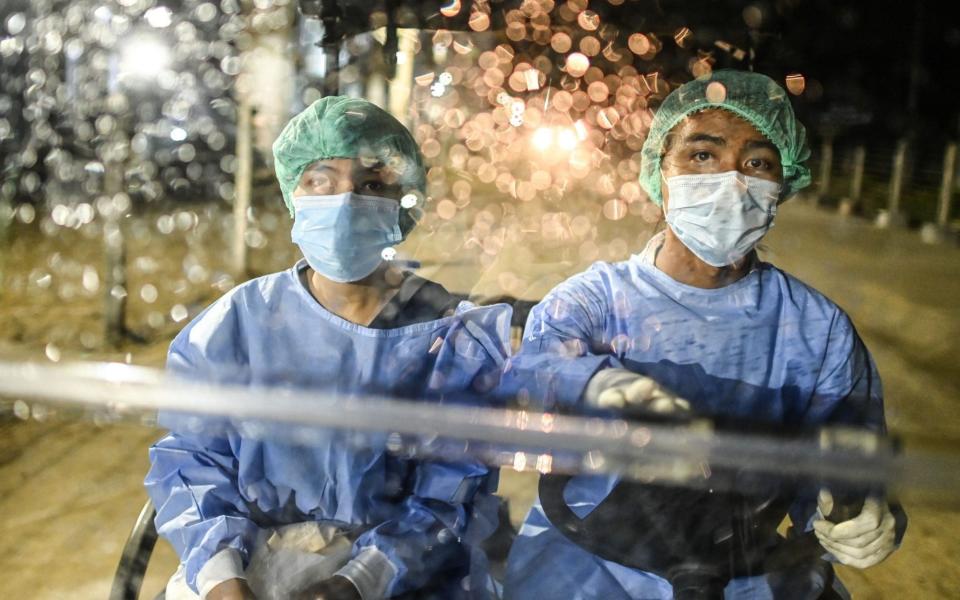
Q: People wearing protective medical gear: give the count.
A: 2